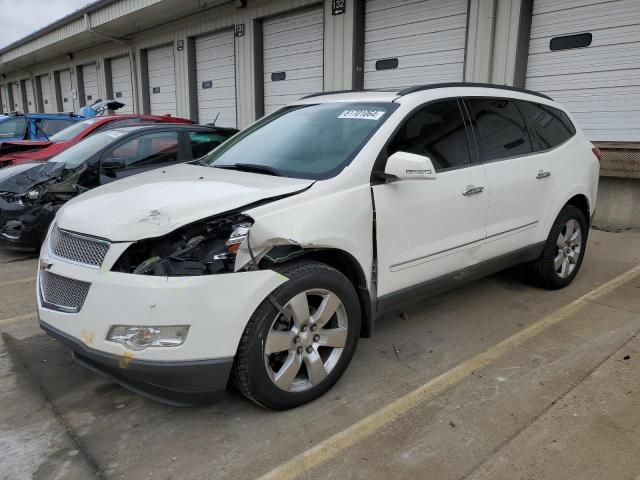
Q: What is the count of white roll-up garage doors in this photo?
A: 12